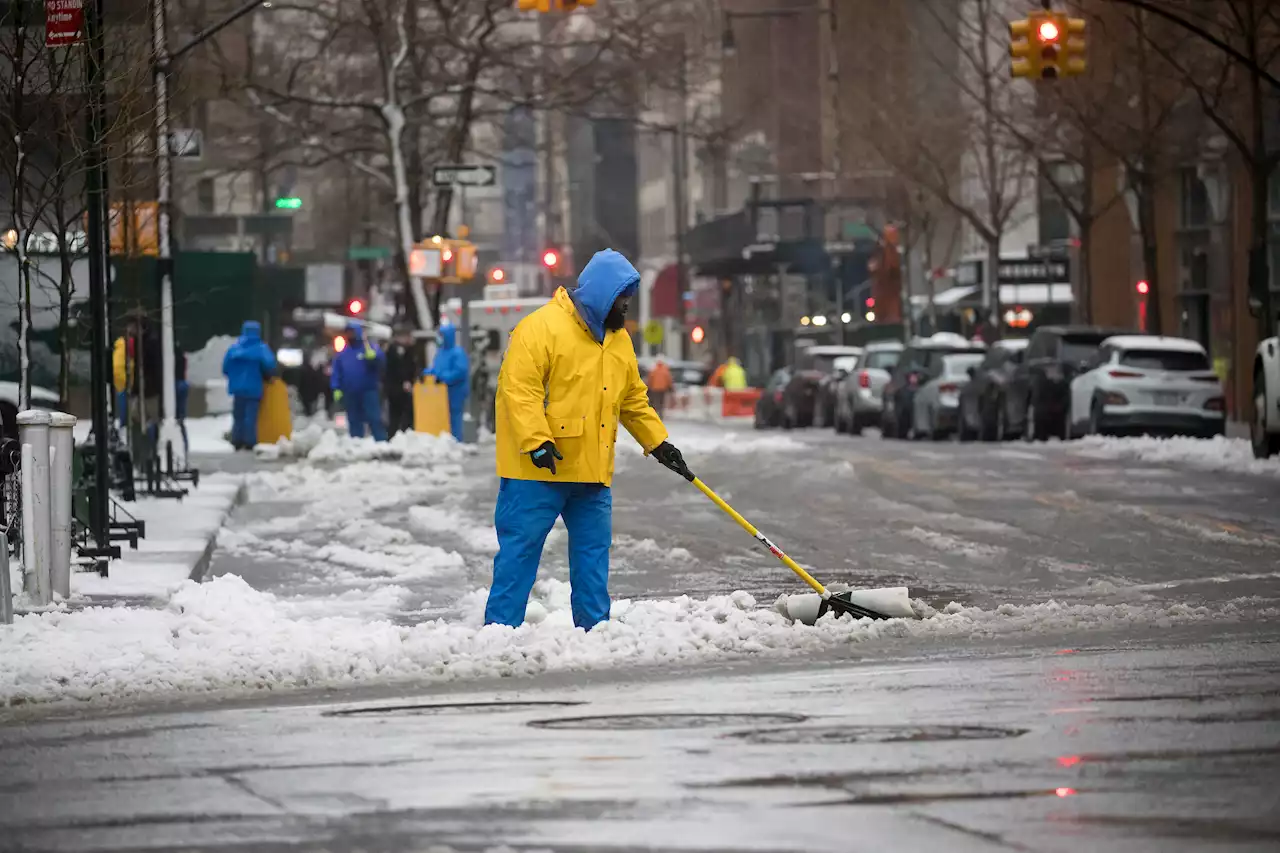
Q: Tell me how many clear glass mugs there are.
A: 0